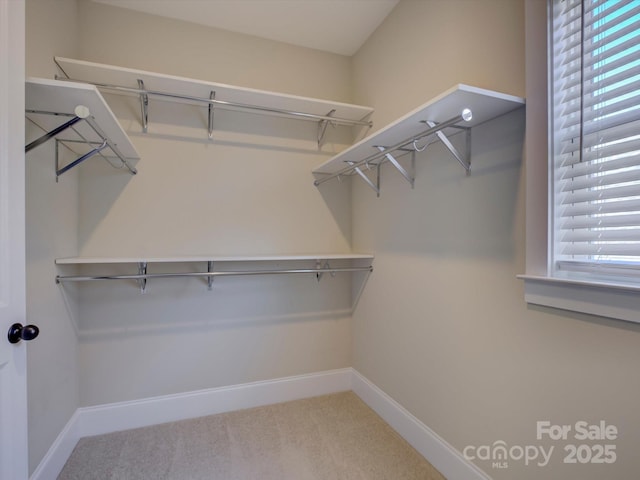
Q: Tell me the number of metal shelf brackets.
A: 11